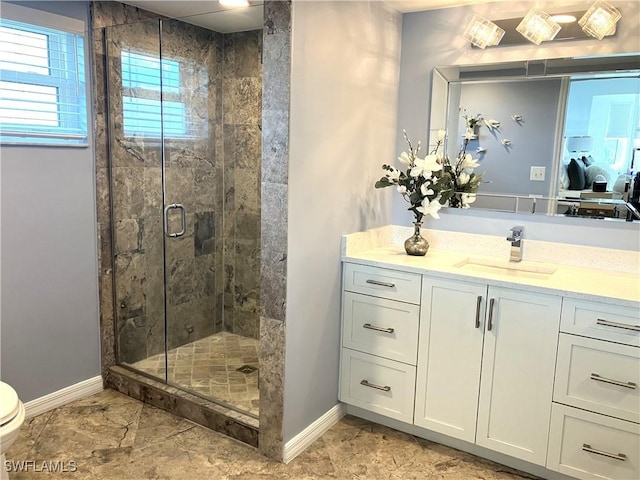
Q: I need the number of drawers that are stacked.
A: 6